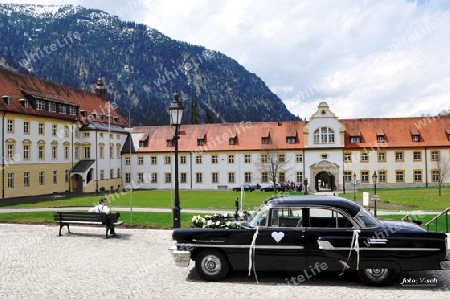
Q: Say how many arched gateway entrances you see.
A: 1